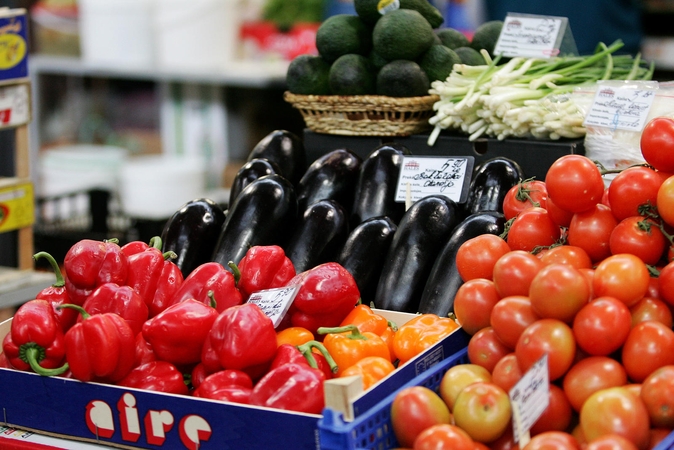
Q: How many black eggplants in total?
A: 11